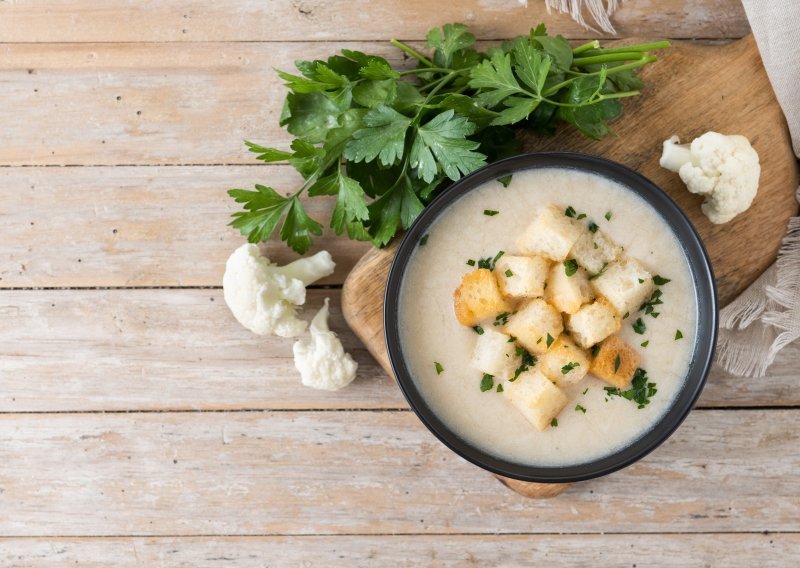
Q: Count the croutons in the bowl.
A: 12